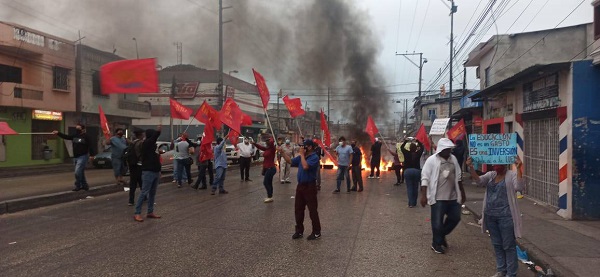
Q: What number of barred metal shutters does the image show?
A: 1